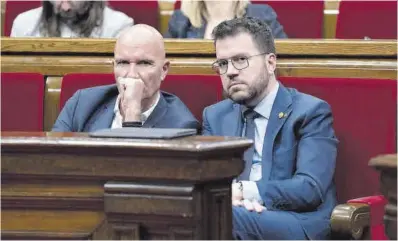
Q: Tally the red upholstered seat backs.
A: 6